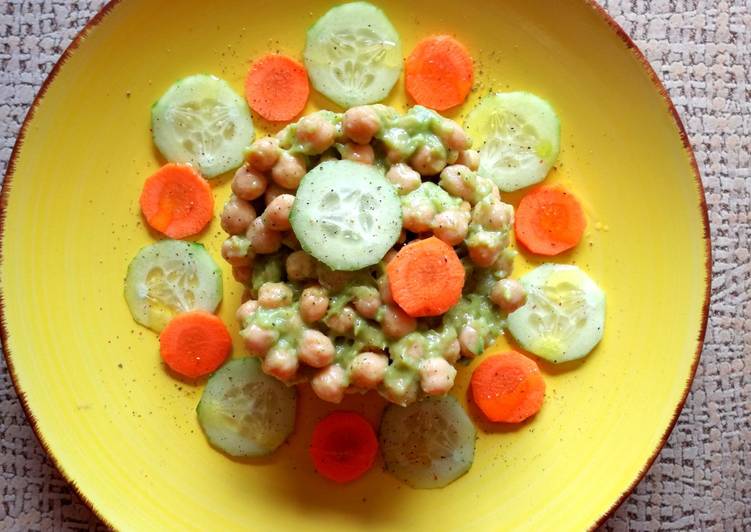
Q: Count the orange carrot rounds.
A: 8